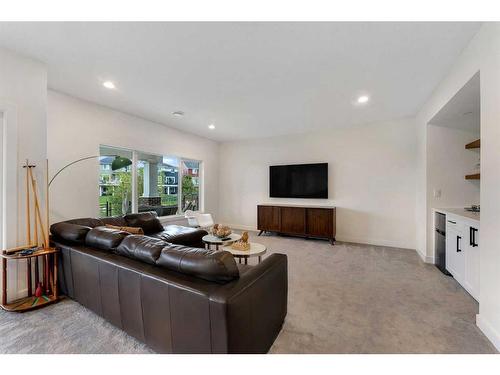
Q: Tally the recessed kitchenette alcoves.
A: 1